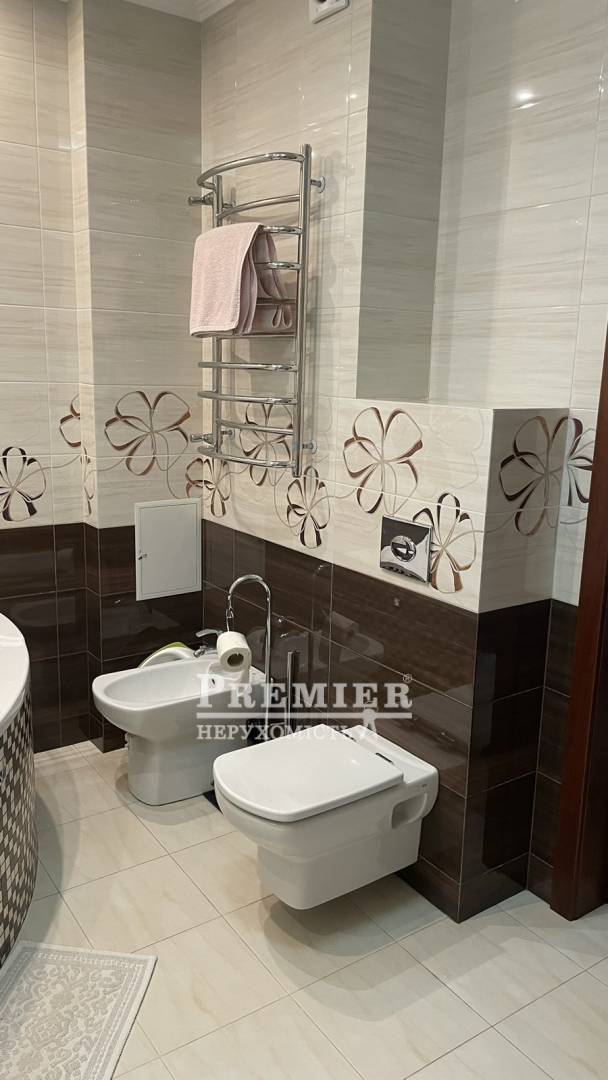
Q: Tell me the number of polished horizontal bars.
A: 10